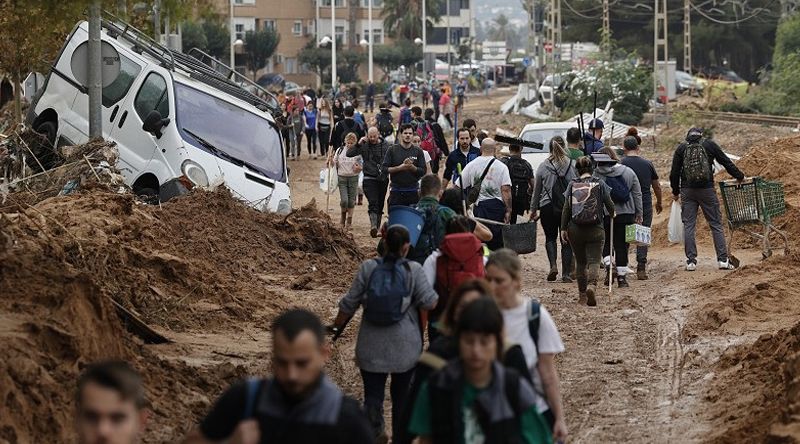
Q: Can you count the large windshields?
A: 1